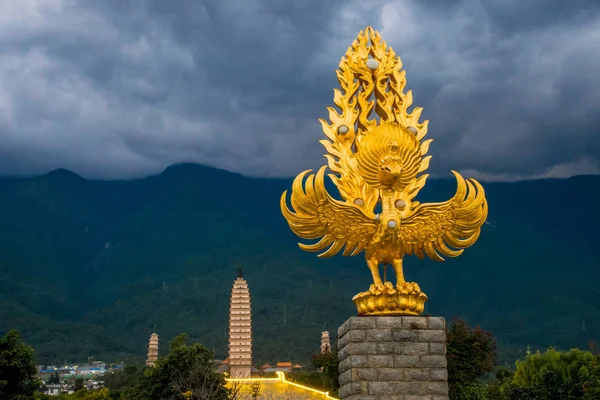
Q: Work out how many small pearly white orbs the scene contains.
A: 7